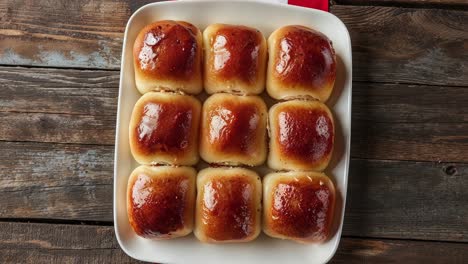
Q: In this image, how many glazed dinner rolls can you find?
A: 9